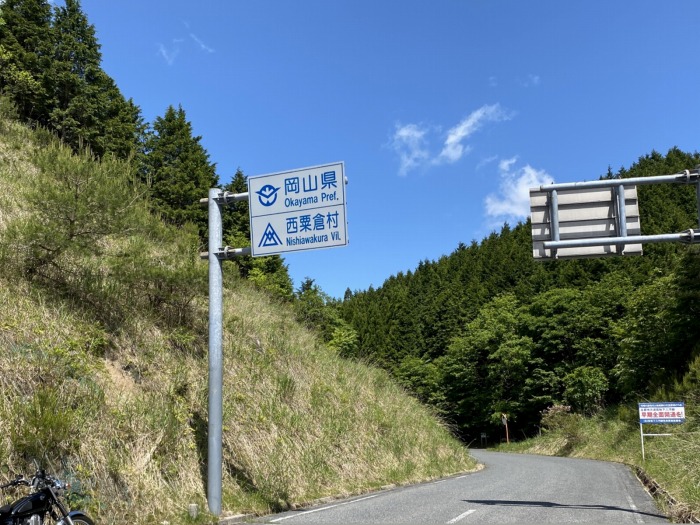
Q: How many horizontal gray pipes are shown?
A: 4